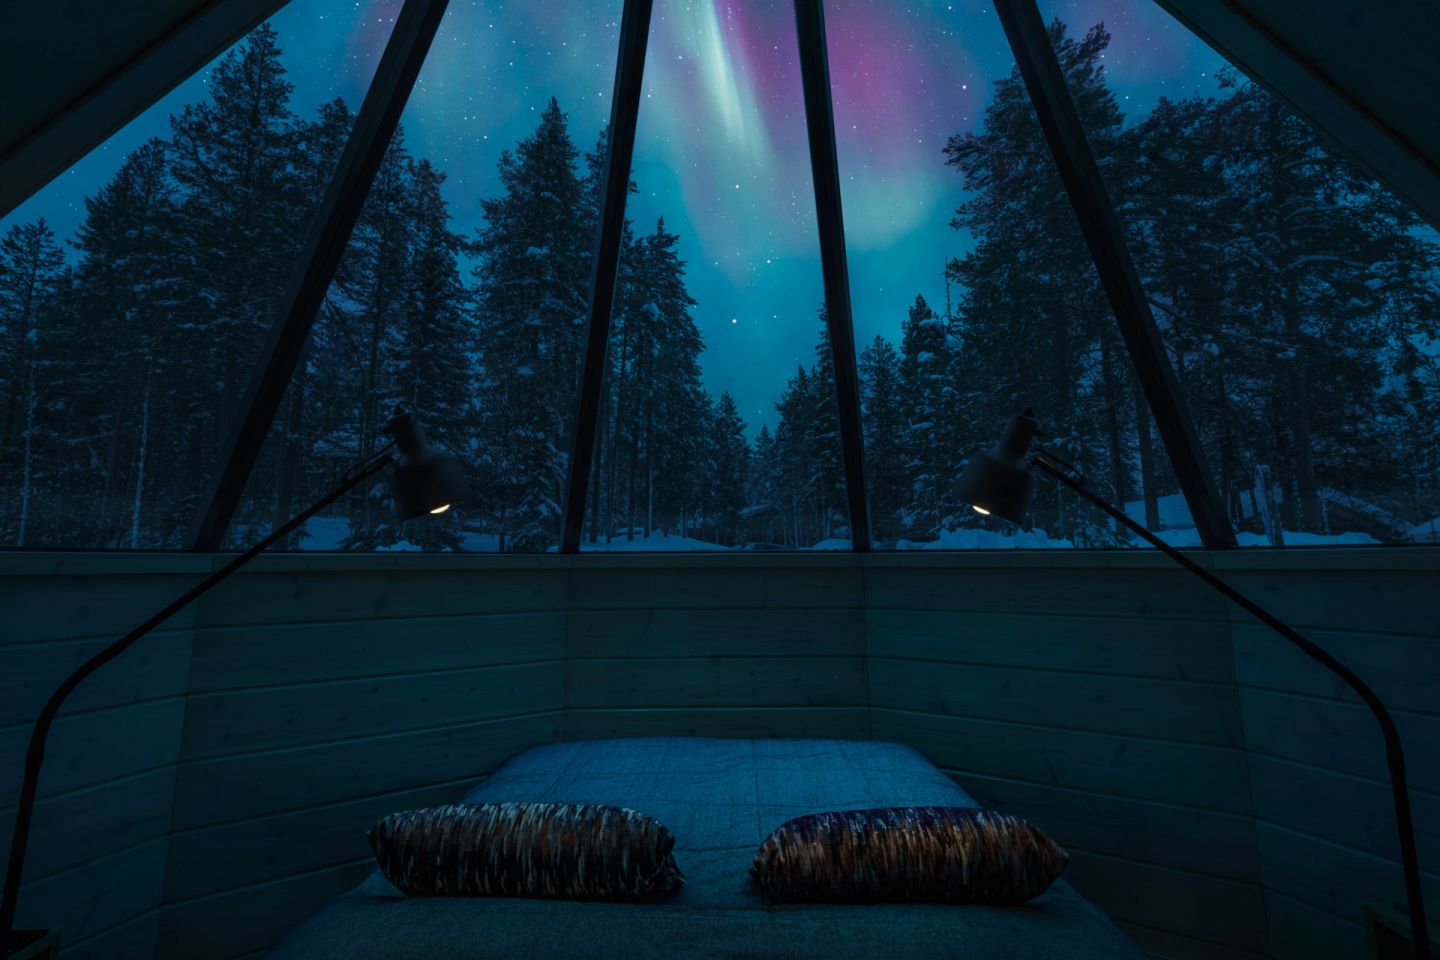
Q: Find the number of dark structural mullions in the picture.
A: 4